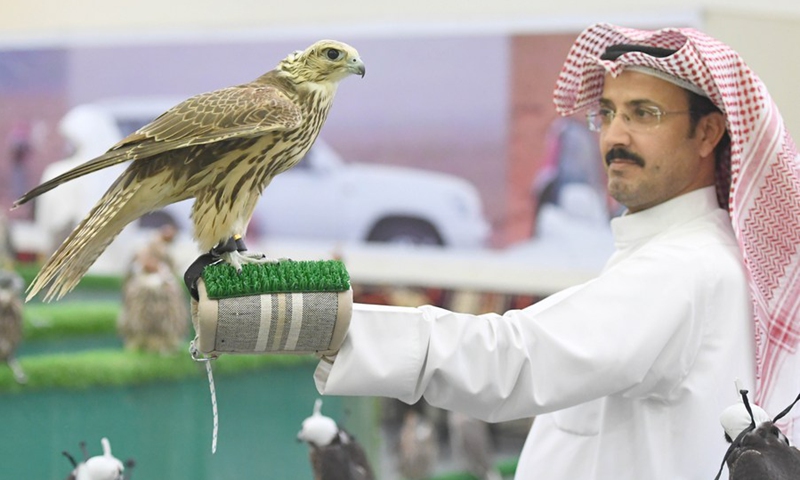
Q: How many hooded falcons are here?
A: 3